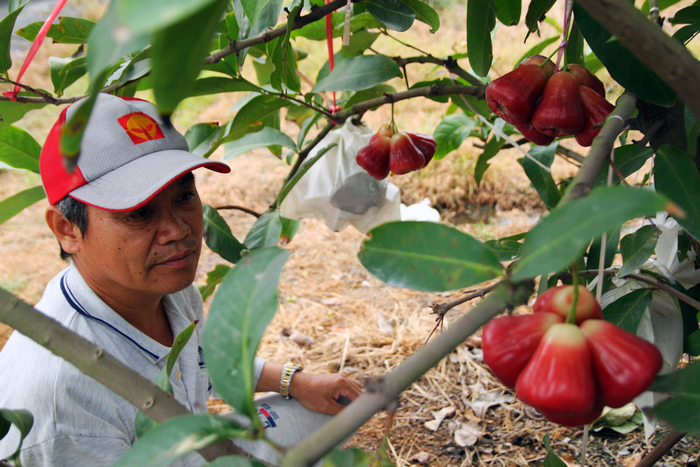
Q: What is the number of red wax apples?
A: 15